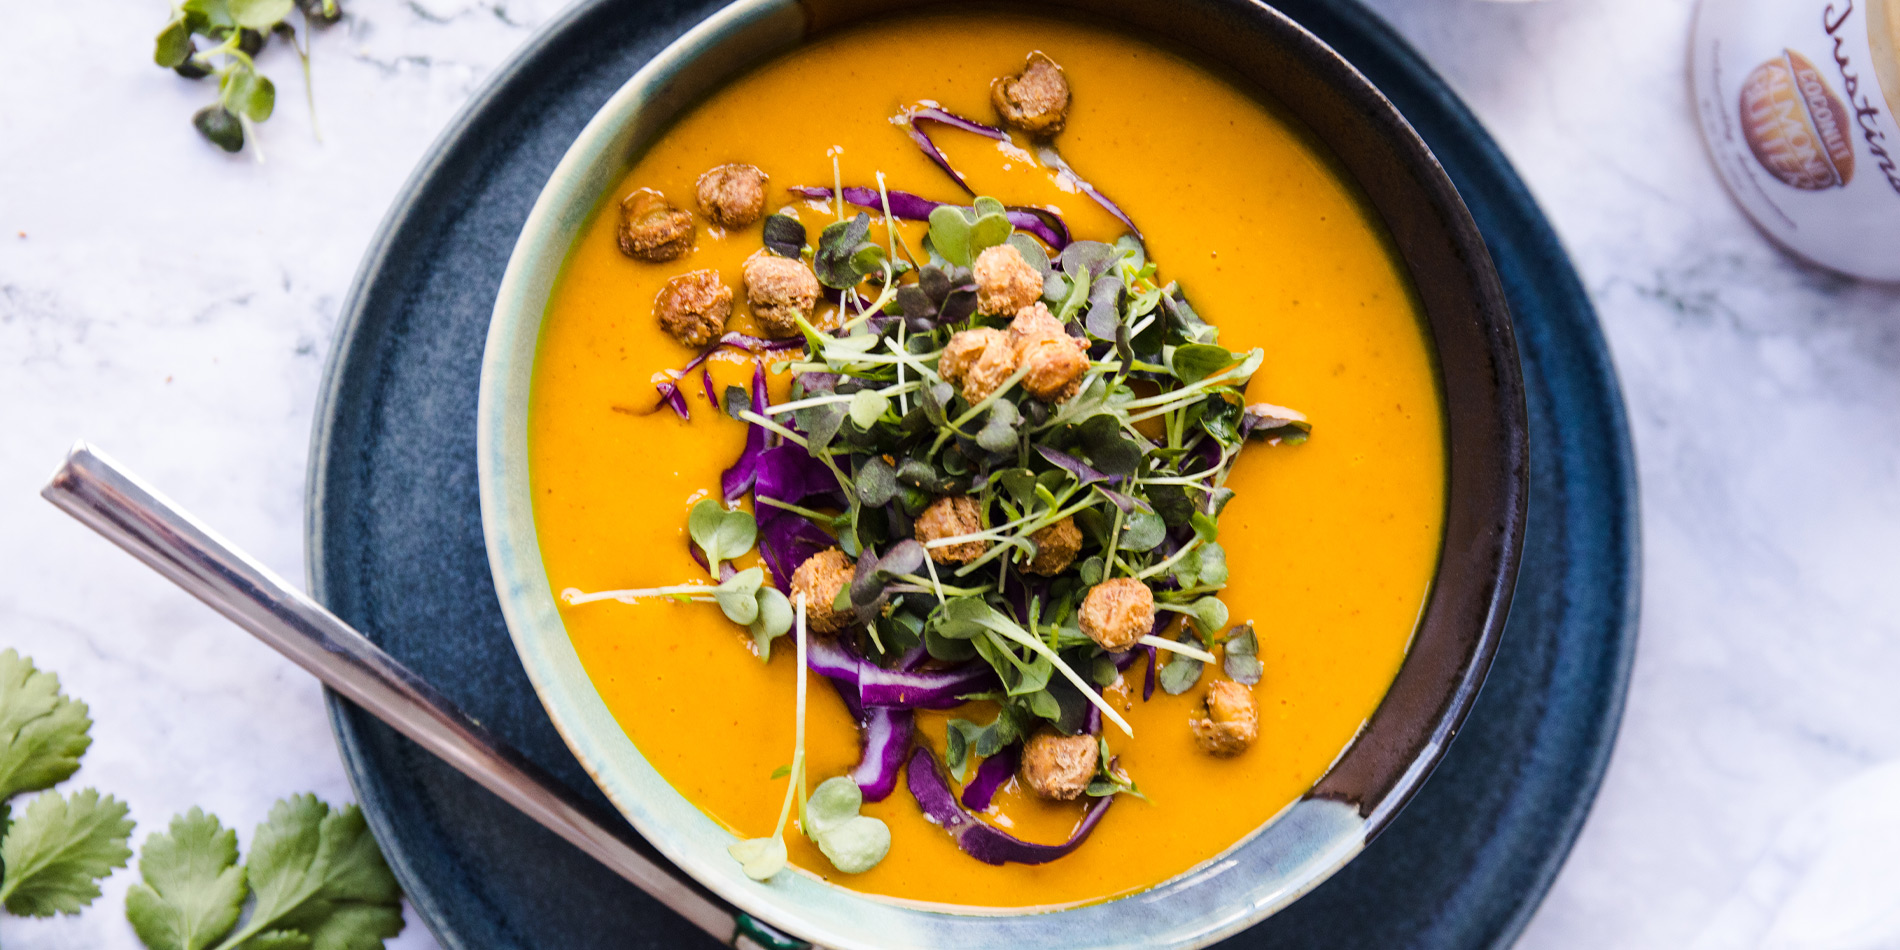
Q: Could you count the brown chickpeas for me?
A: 14